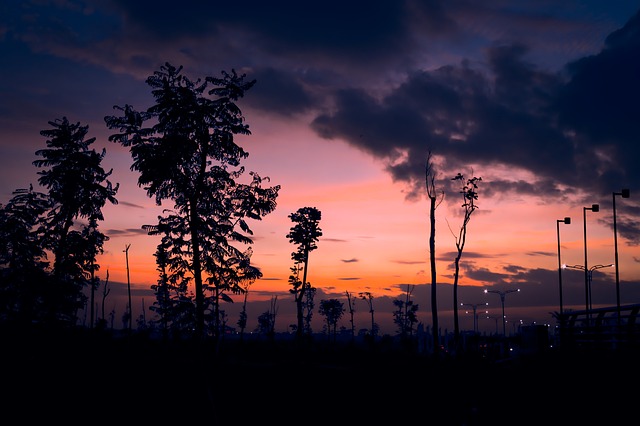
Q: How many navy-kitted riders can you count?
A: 0